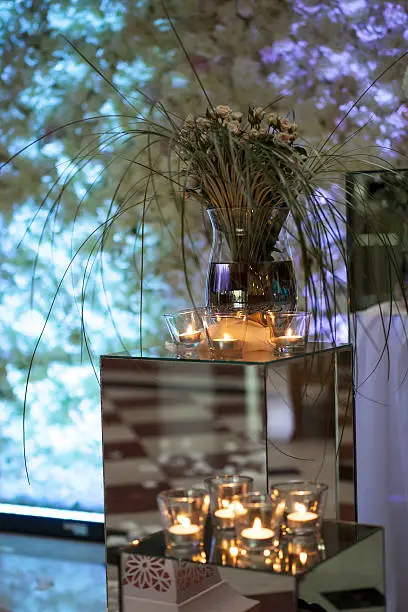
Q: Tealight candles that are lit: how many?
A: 7